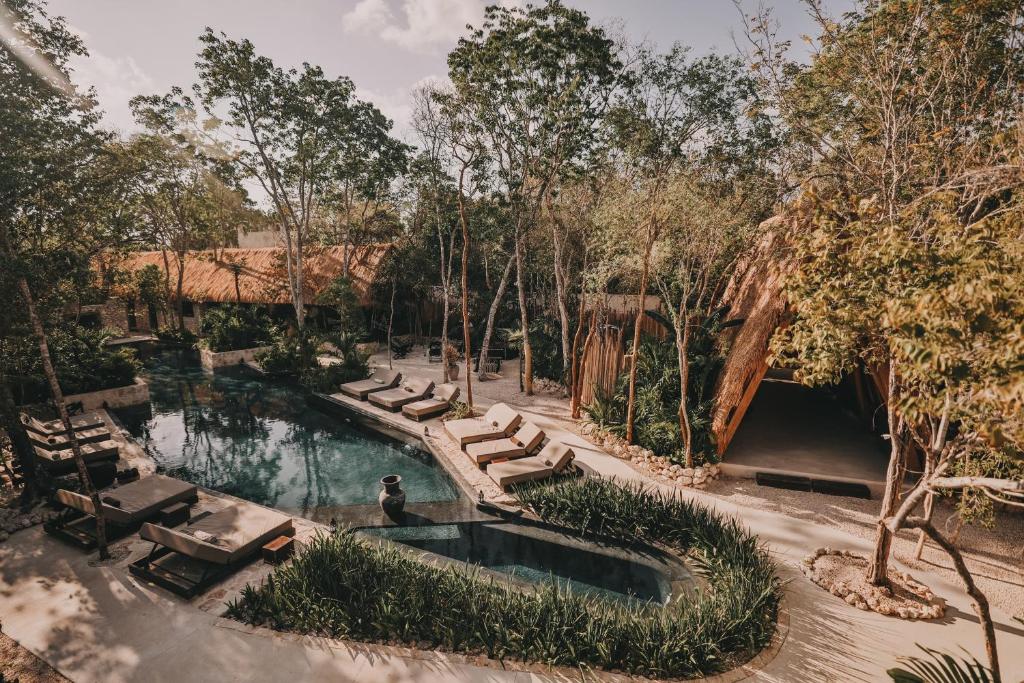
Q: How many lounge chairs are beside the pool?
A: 11